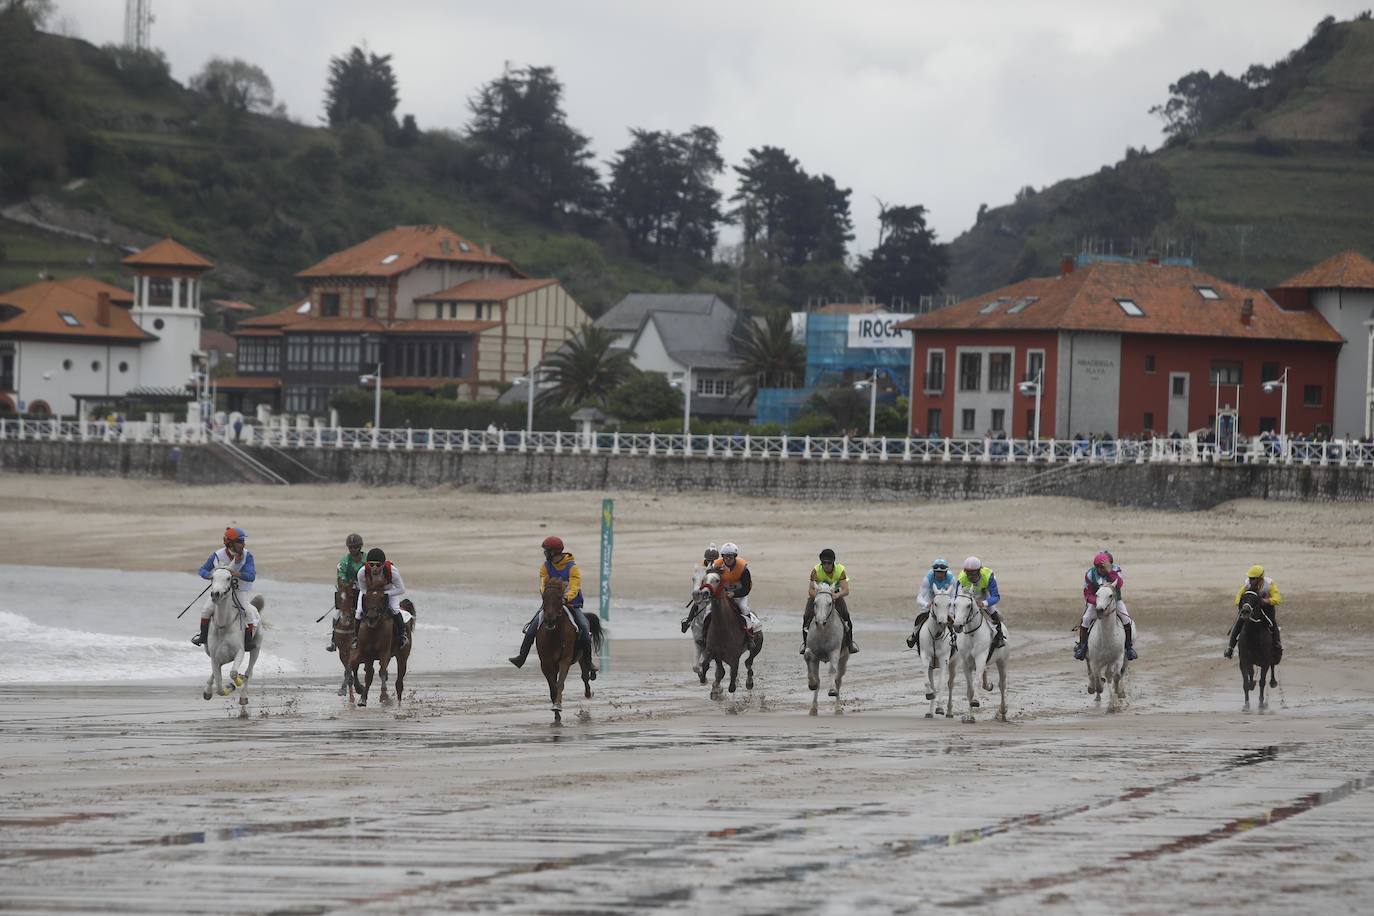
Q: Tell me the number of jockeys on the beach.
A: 11